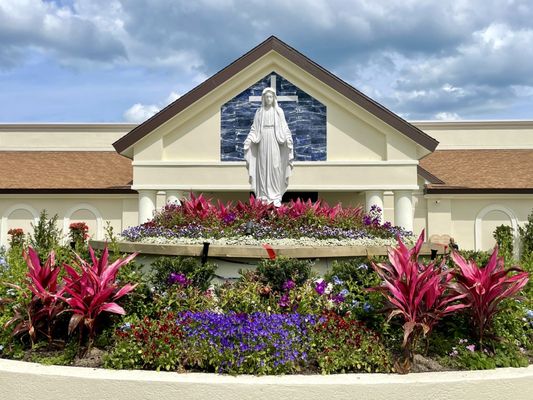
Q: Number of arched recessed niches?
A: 3